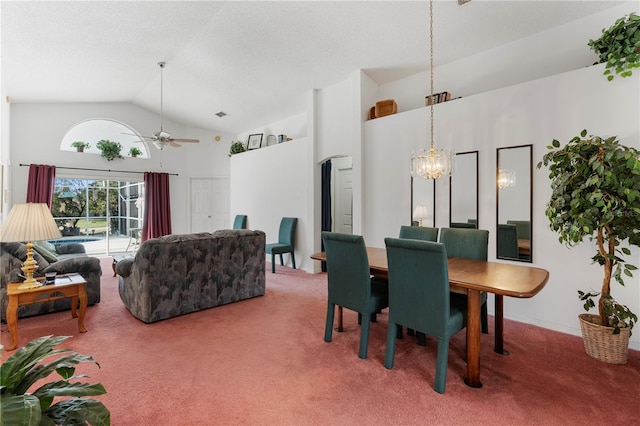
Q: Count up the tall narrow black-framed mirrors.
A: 3